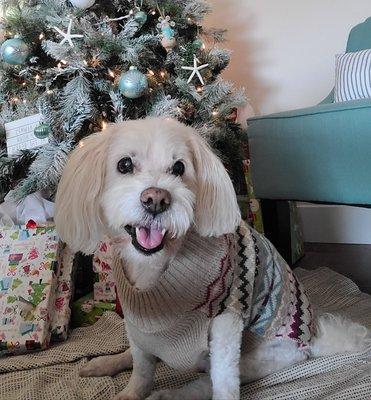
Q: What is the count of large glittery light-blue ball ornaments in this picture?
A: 2